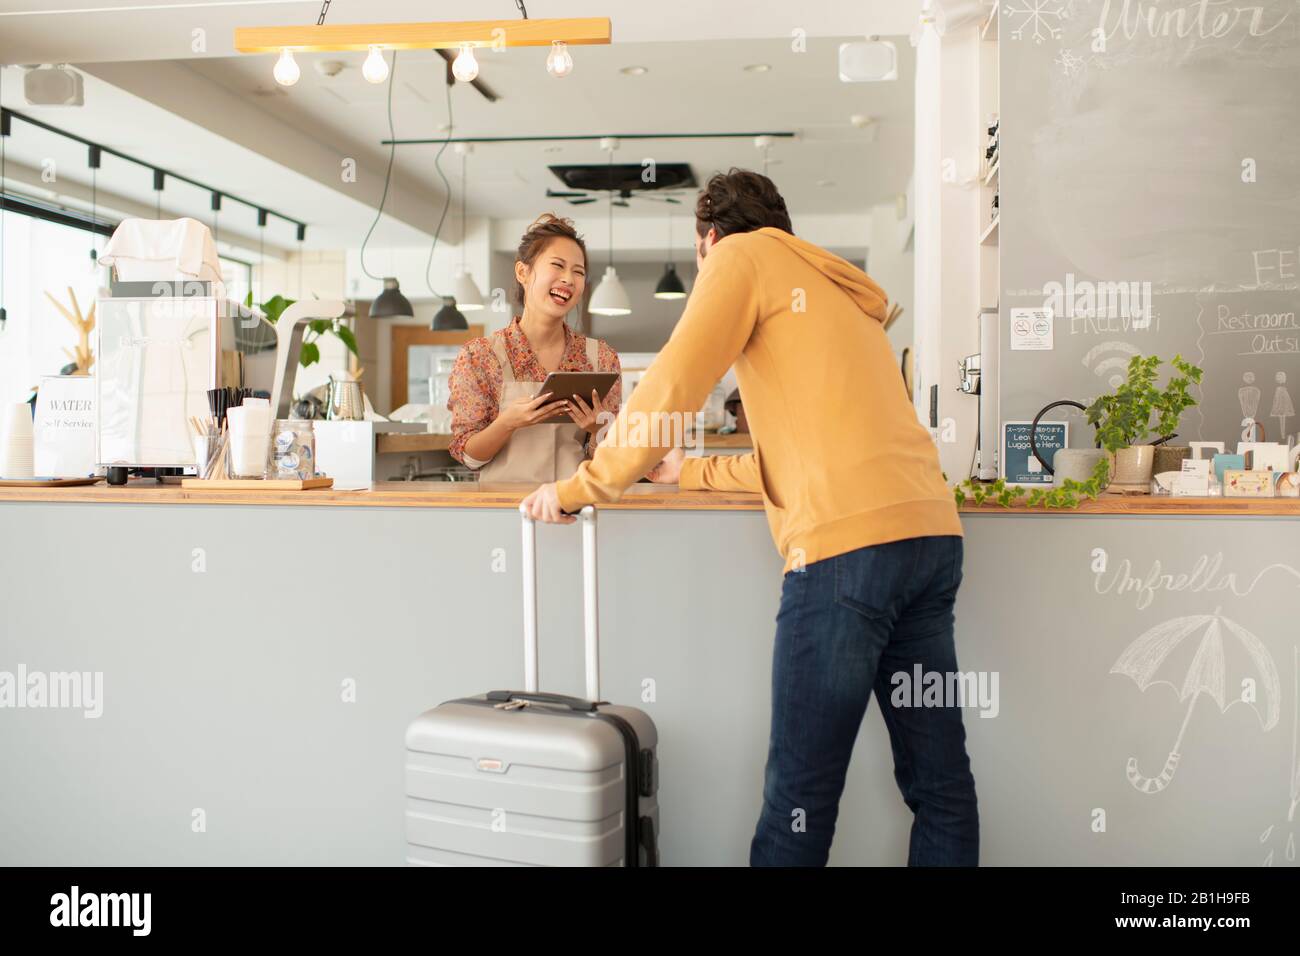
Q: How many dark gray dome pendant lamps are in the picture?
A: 3